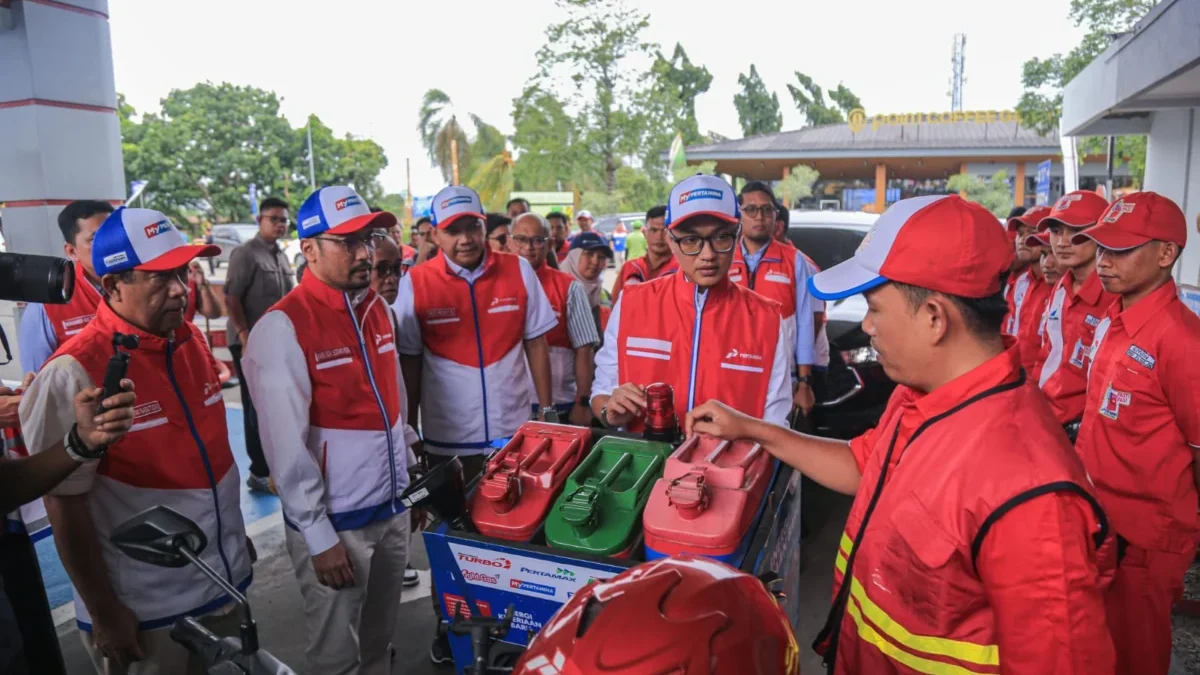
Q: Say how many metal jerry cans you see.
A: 3